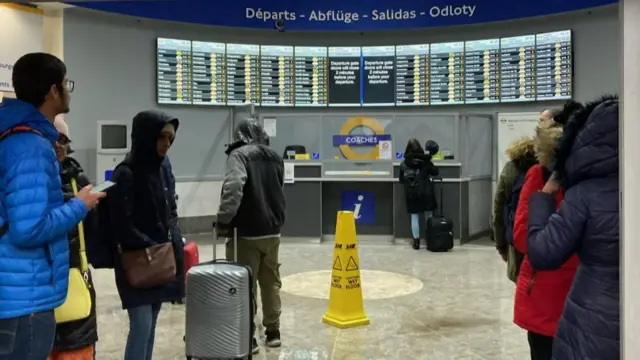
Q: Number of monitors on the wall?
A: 12